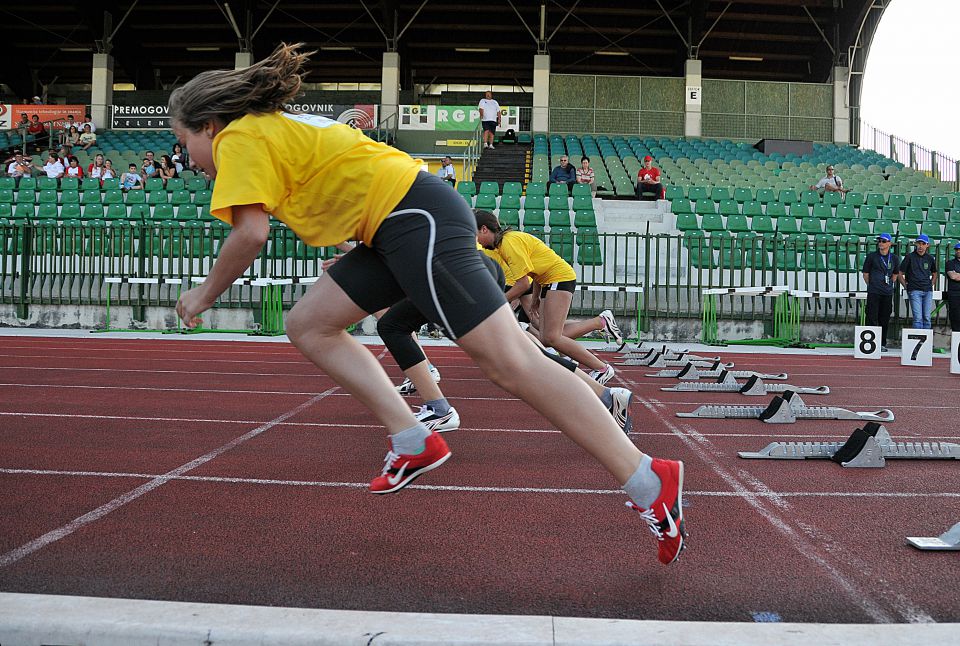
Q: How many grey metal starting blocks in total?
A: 8